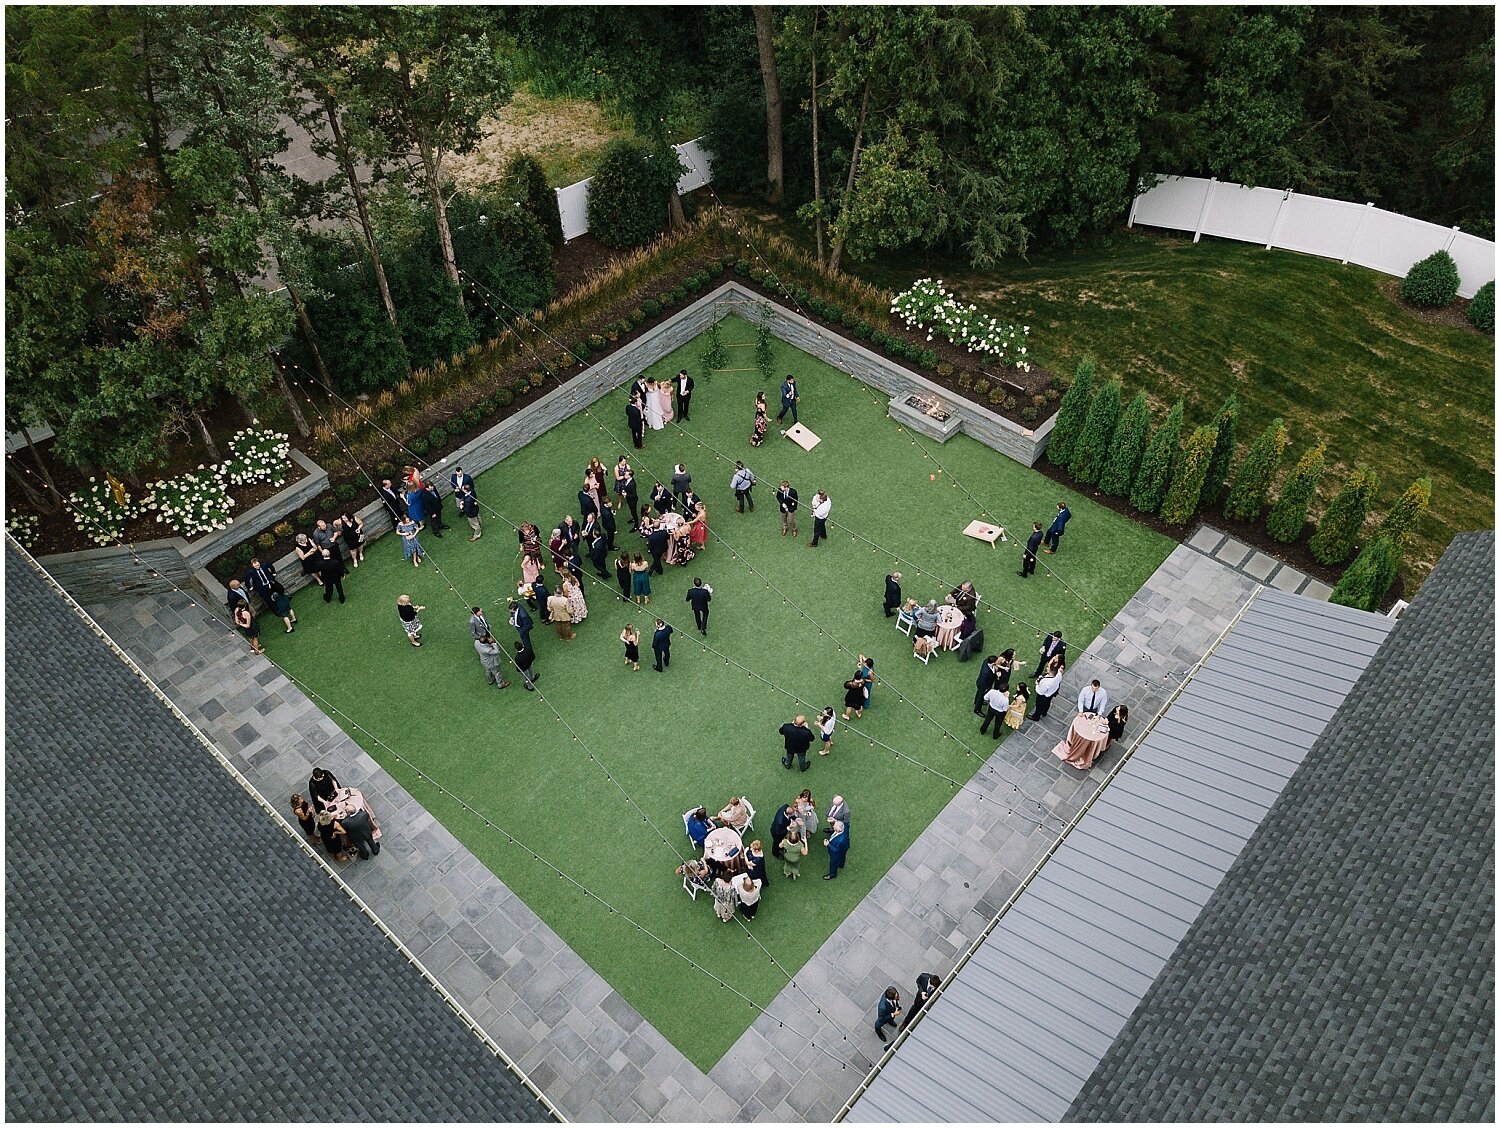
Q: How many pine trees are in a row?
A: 11